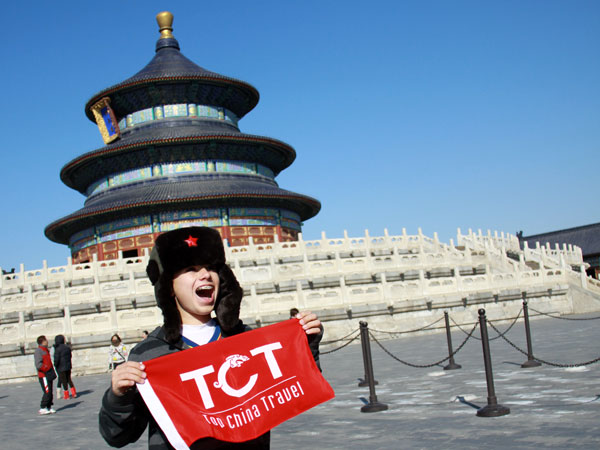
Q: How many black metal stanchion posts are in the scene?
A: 5